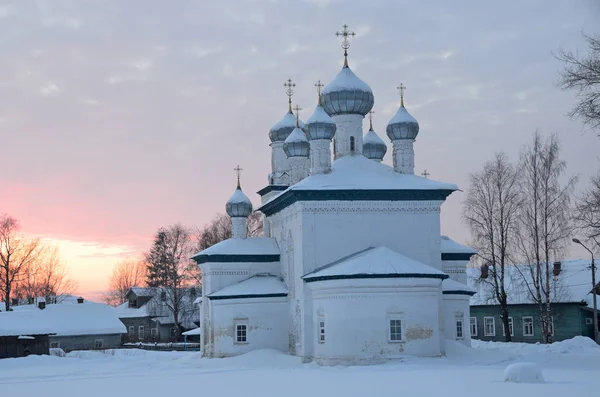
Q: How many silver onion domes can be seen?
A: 7